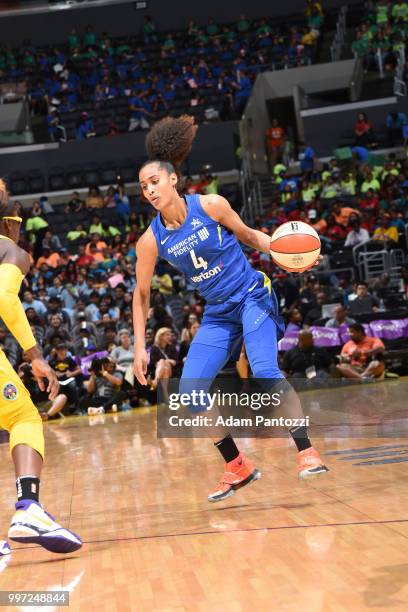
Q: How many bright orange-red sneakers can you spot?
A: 2